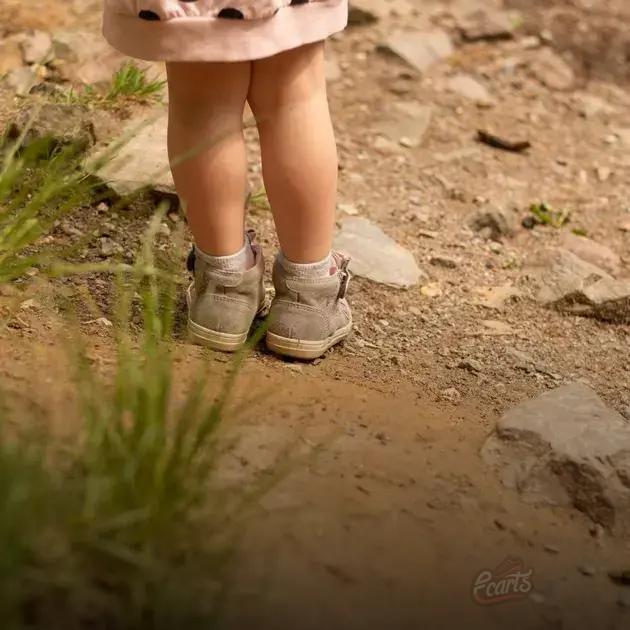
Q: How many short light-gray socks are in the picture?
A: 2